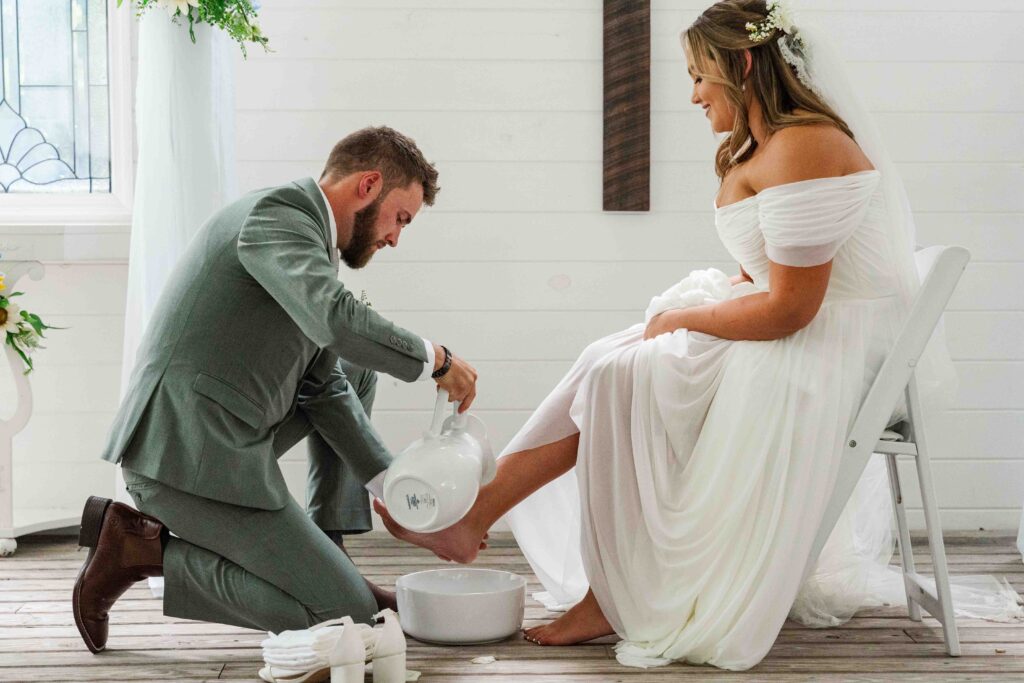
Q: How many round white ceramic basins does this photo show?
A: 1